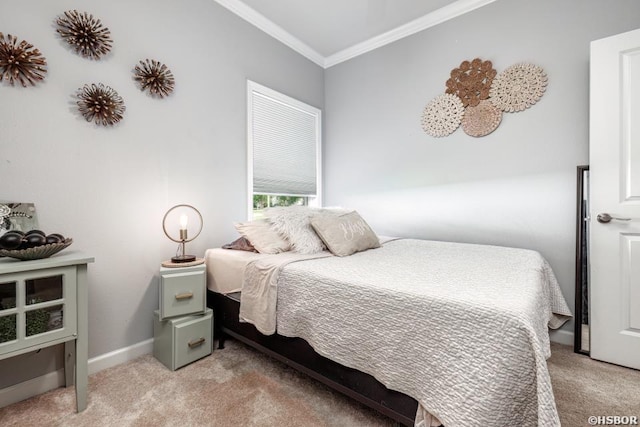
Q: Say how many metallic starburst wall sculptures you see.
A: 4